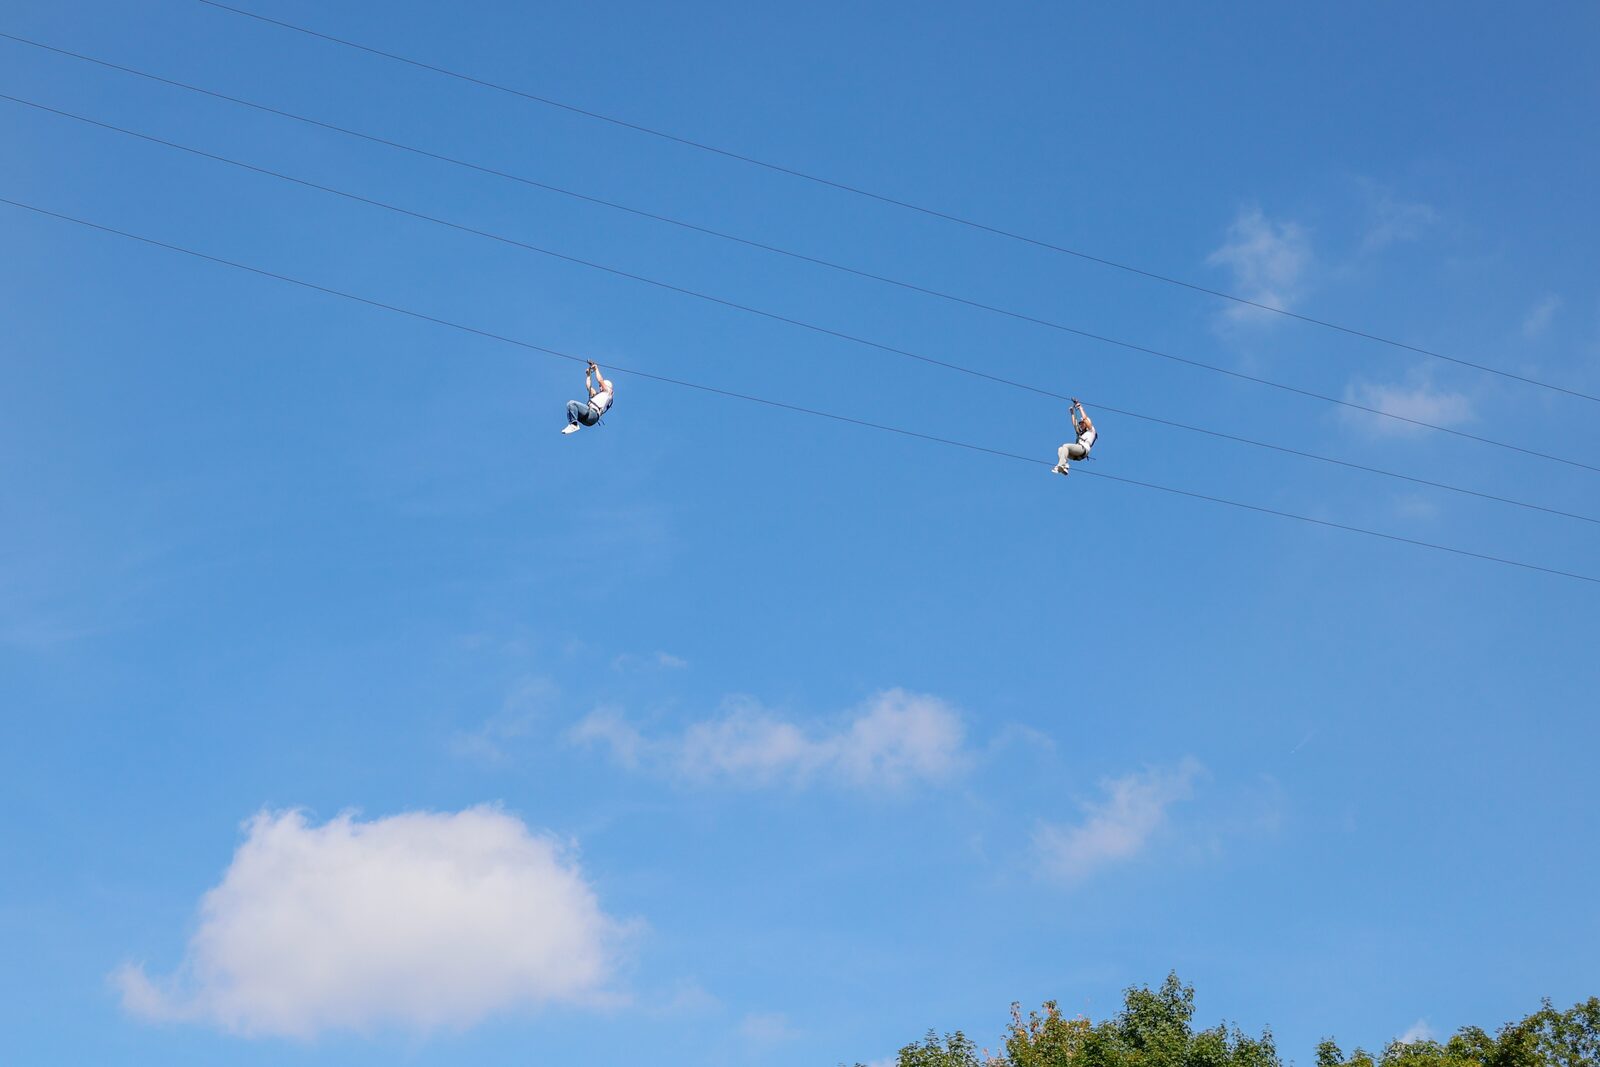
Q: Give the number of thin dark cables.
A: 4